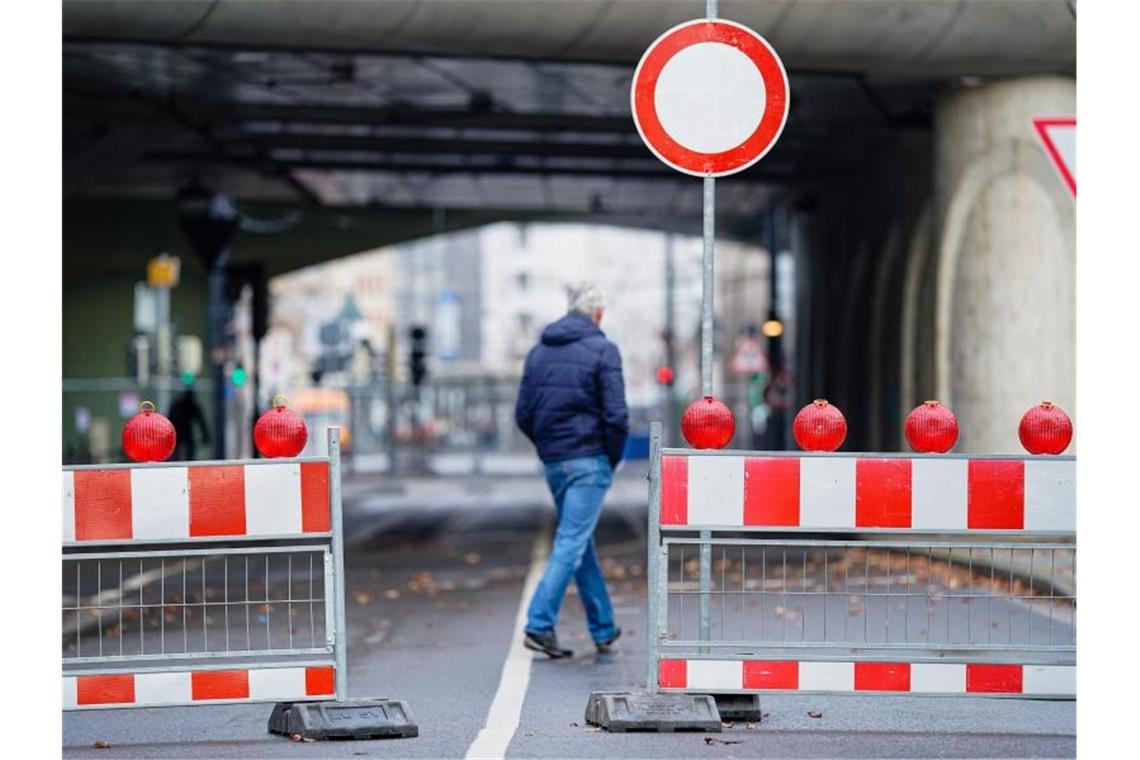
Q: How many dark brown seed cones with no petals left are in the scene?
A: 0